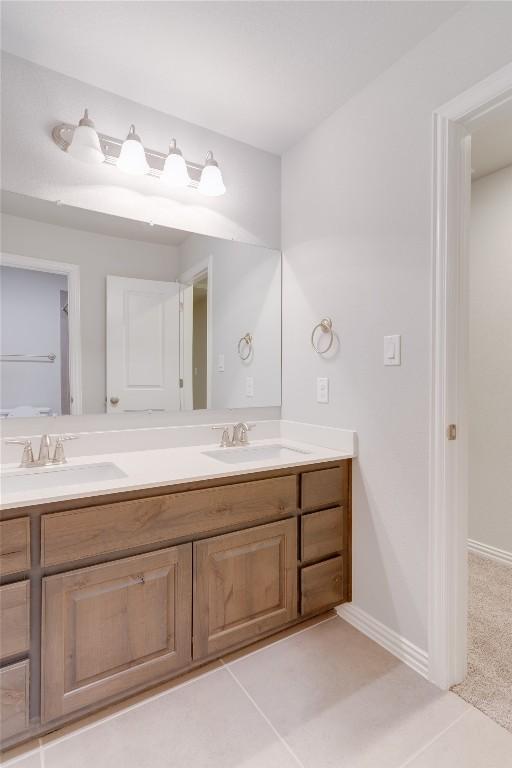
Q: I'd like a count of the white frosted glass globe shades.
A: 4